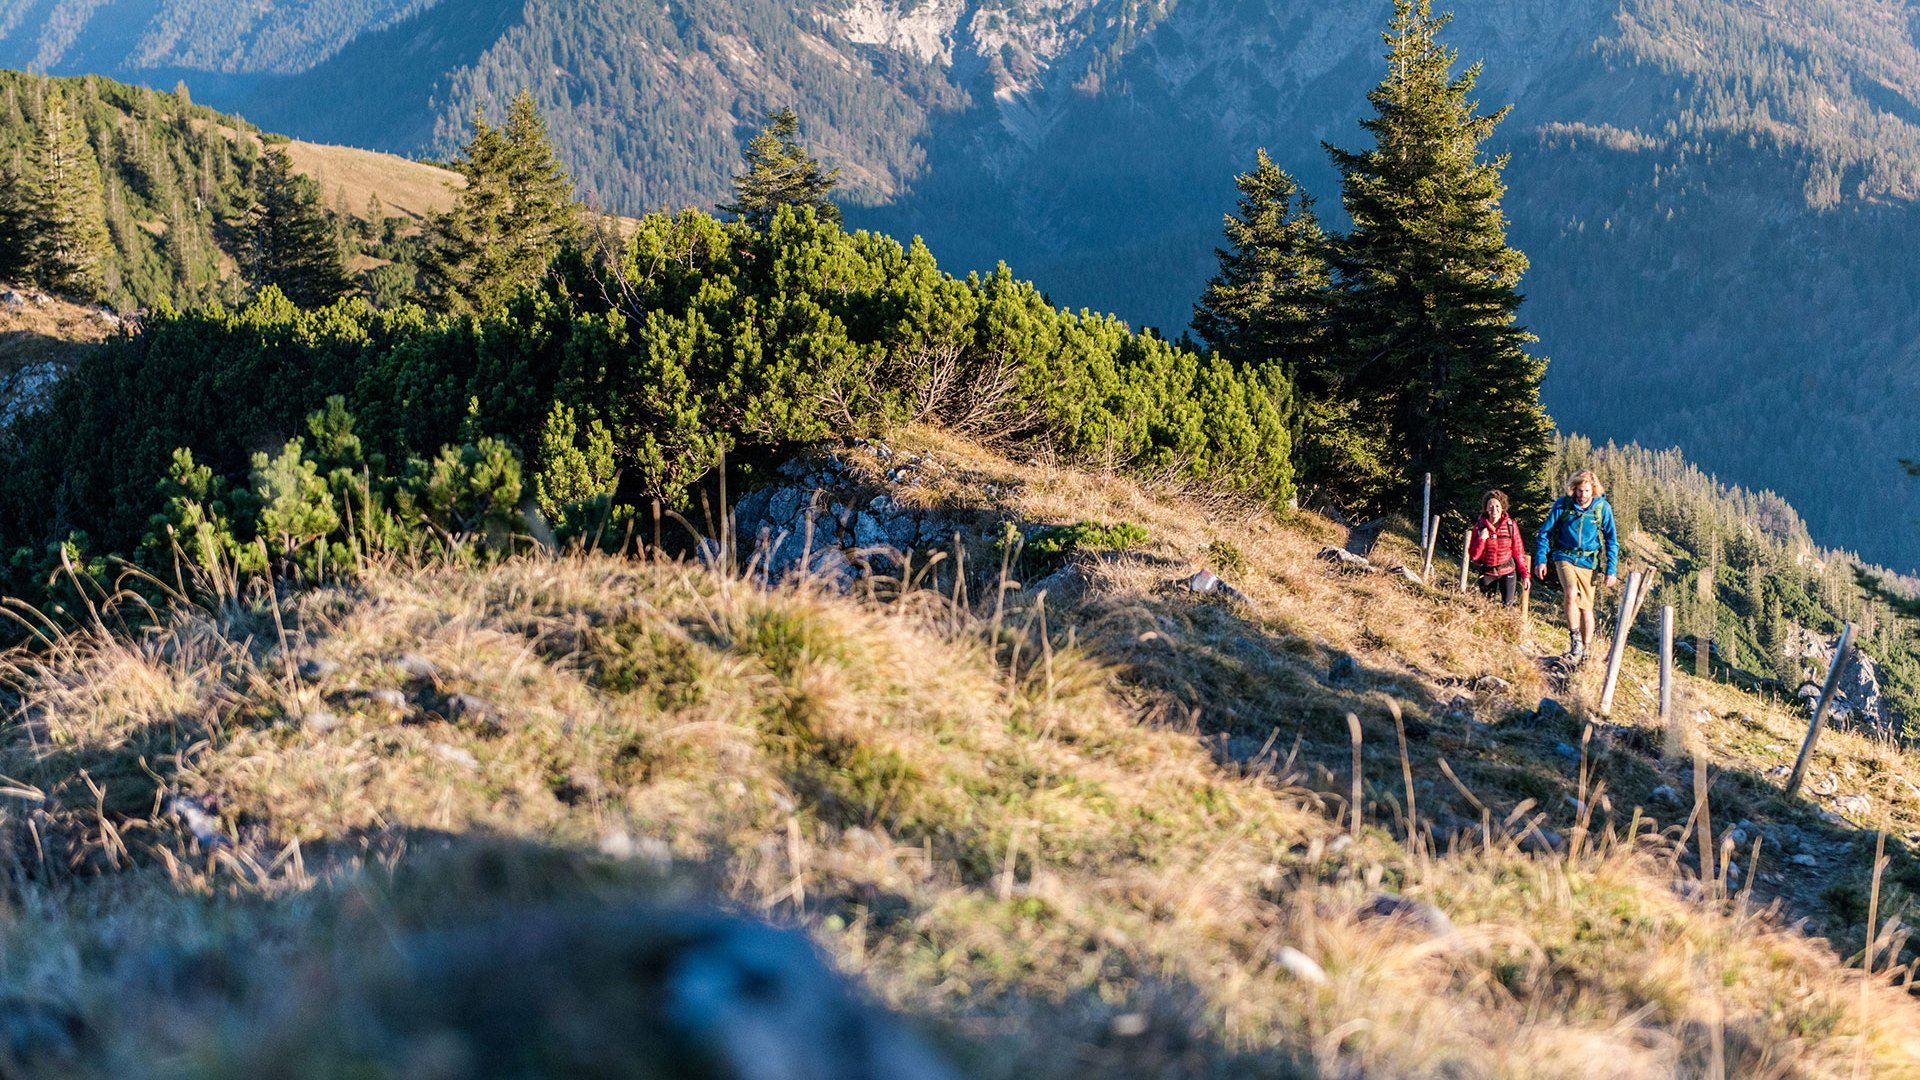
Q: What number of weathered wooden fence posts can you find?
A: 8